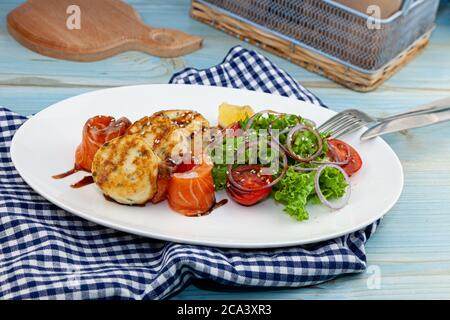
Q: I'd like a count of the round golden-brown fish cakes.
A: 3